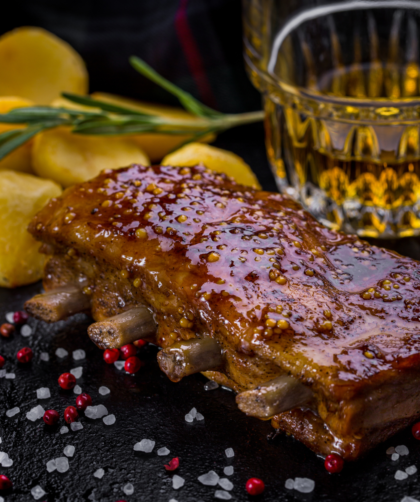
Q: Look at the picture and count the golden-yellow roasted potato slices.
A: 6